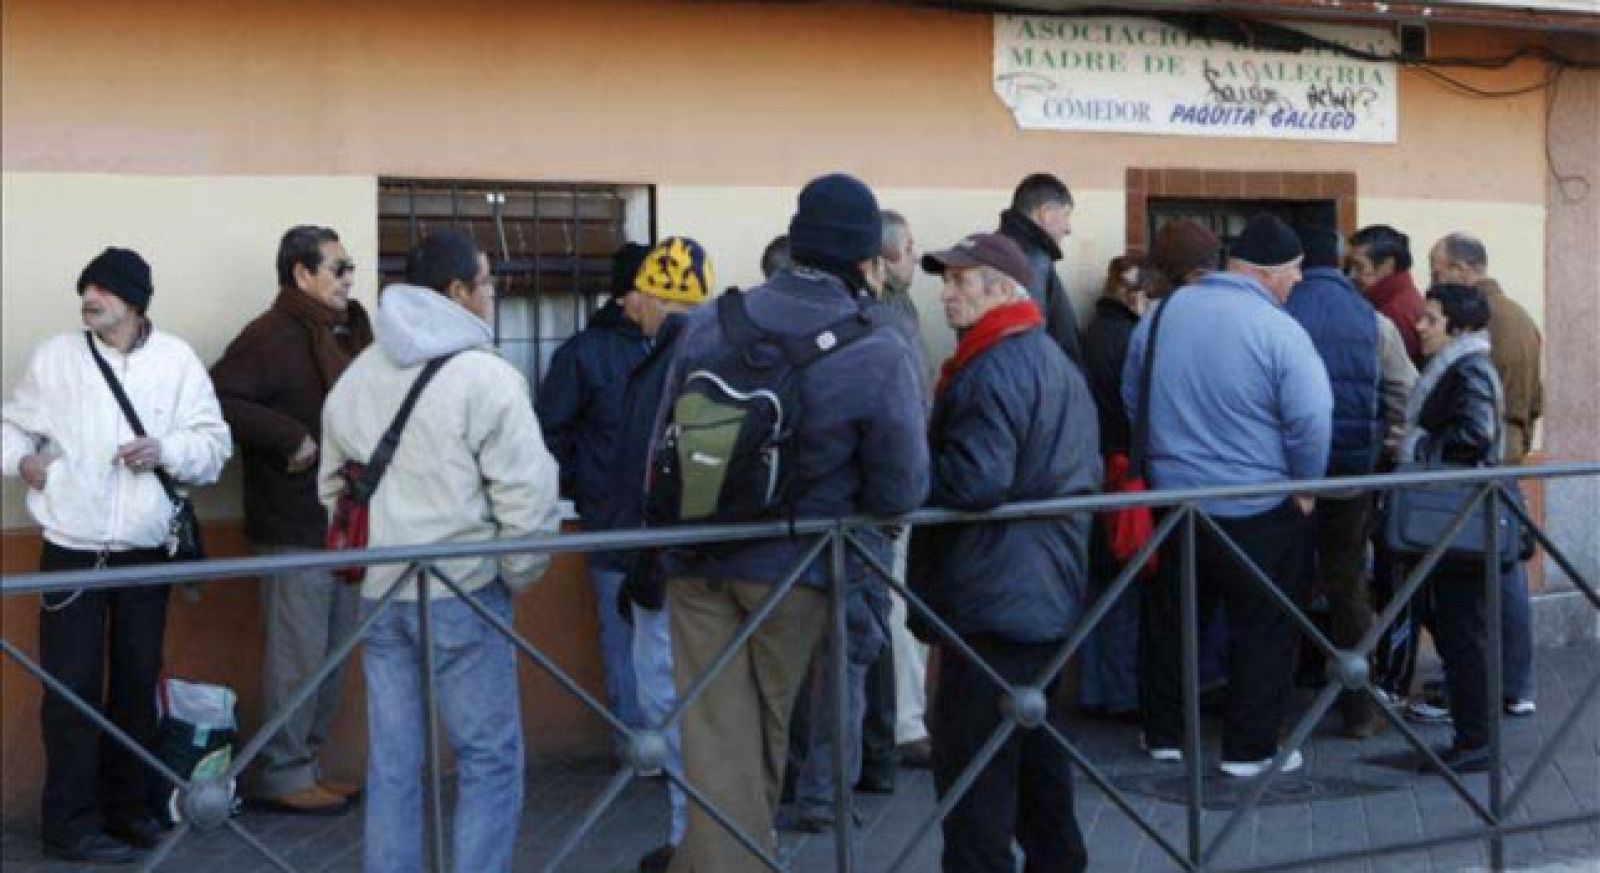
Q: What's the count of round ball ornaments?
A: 4